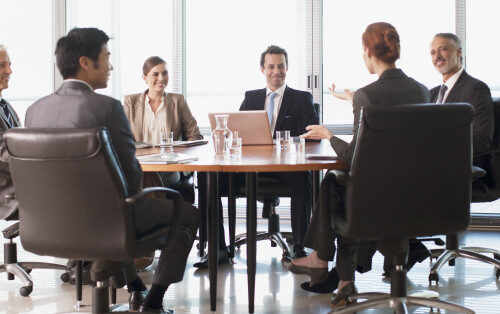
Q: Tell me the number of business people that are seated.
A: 6